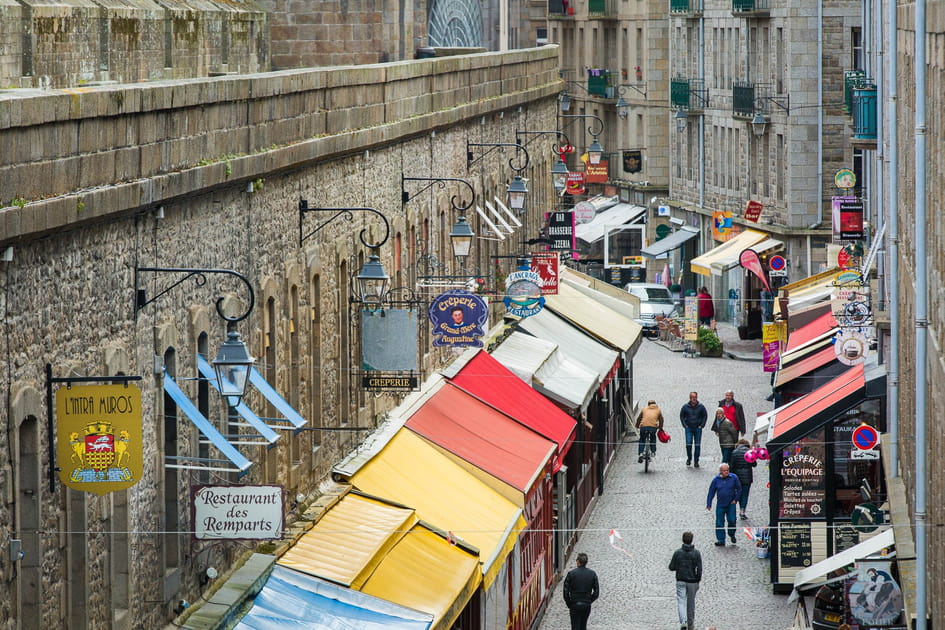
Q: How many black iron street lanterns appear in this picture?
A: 10